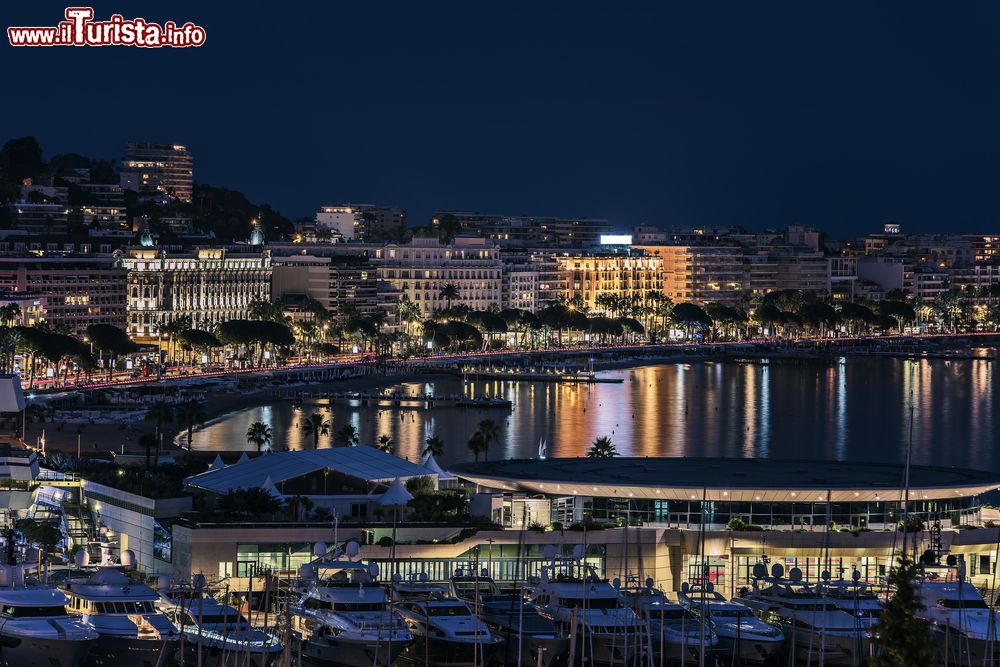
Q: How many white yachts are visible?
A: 12